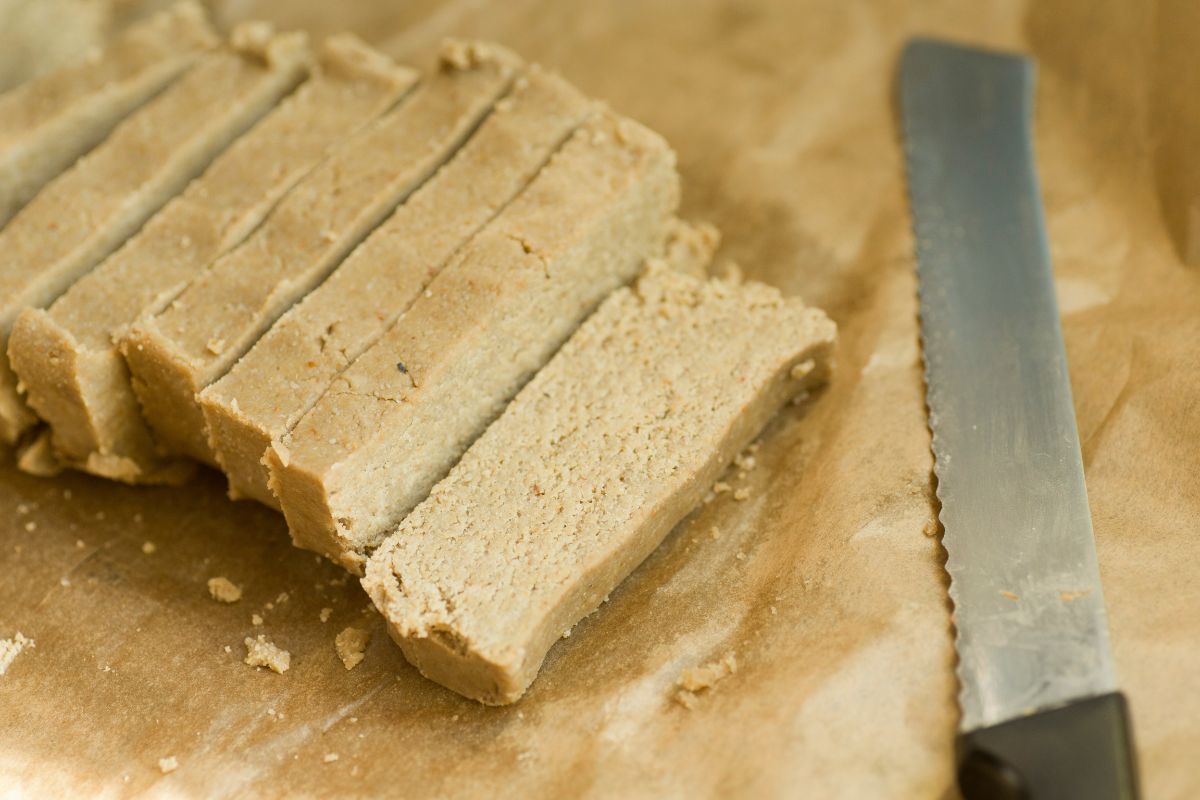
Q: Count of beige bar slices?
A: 7